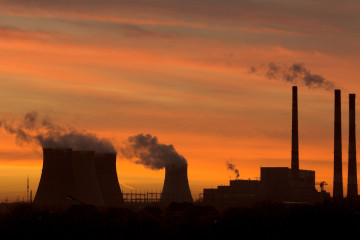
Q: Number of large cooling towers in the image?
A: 4